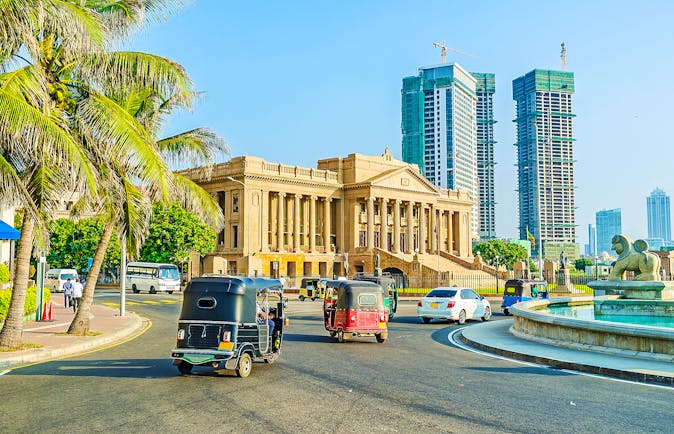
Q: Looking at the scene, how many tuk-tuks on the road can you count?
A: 5